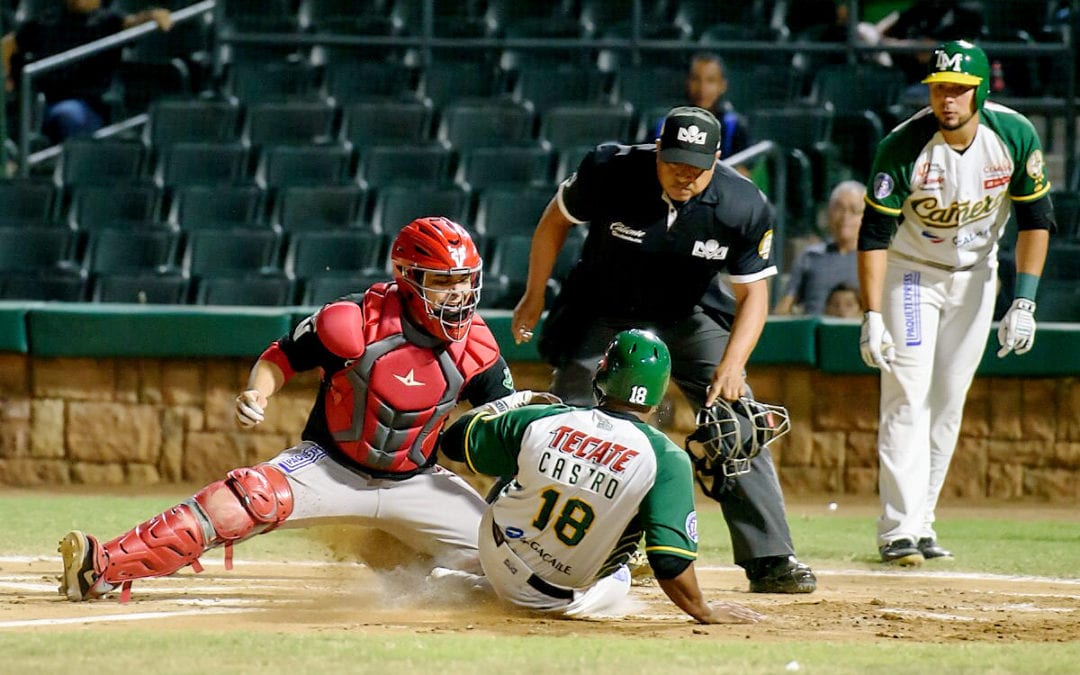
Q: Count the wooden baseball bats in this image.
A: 0